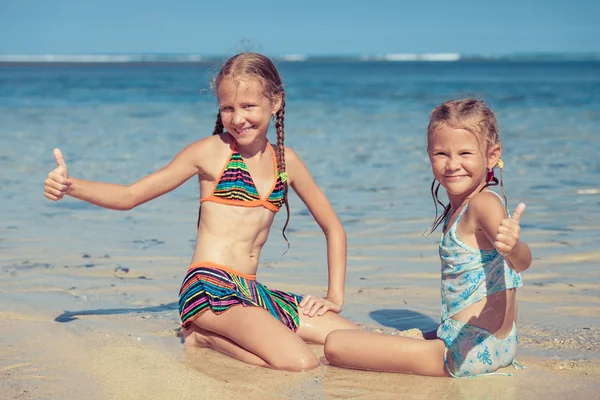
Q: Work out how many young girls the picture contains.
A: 2